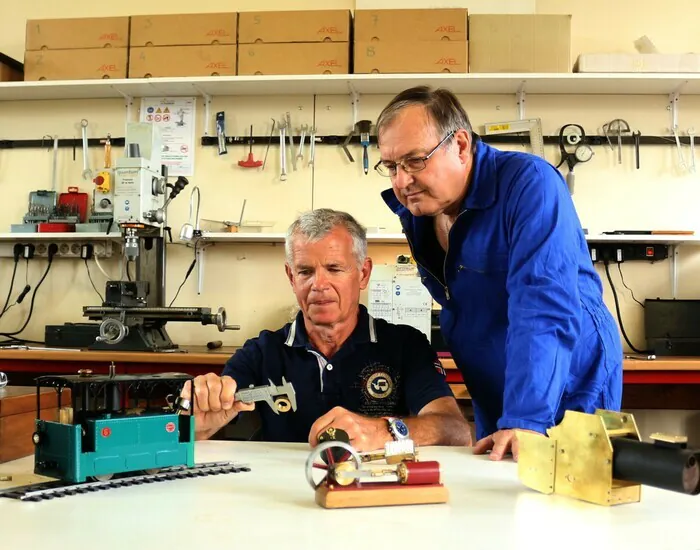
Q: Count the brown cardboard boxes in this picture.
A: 9